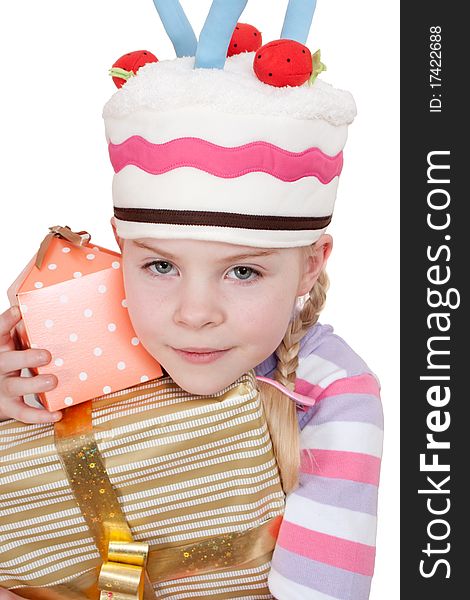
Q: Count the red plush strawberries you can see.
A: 3